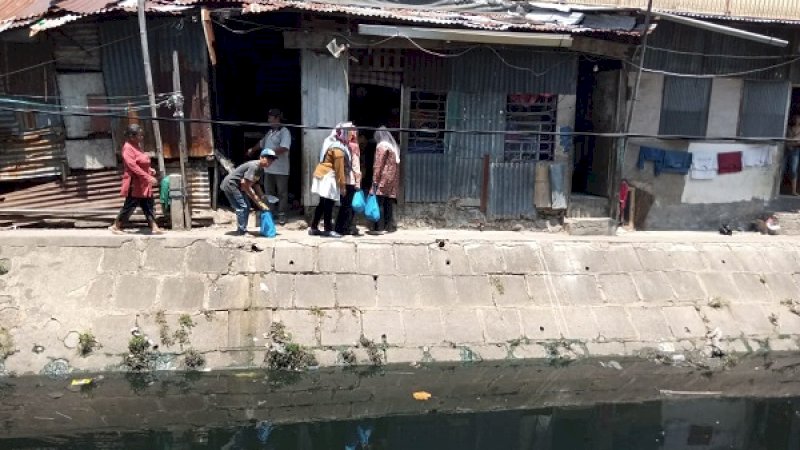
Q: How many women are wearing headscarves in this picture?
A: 3